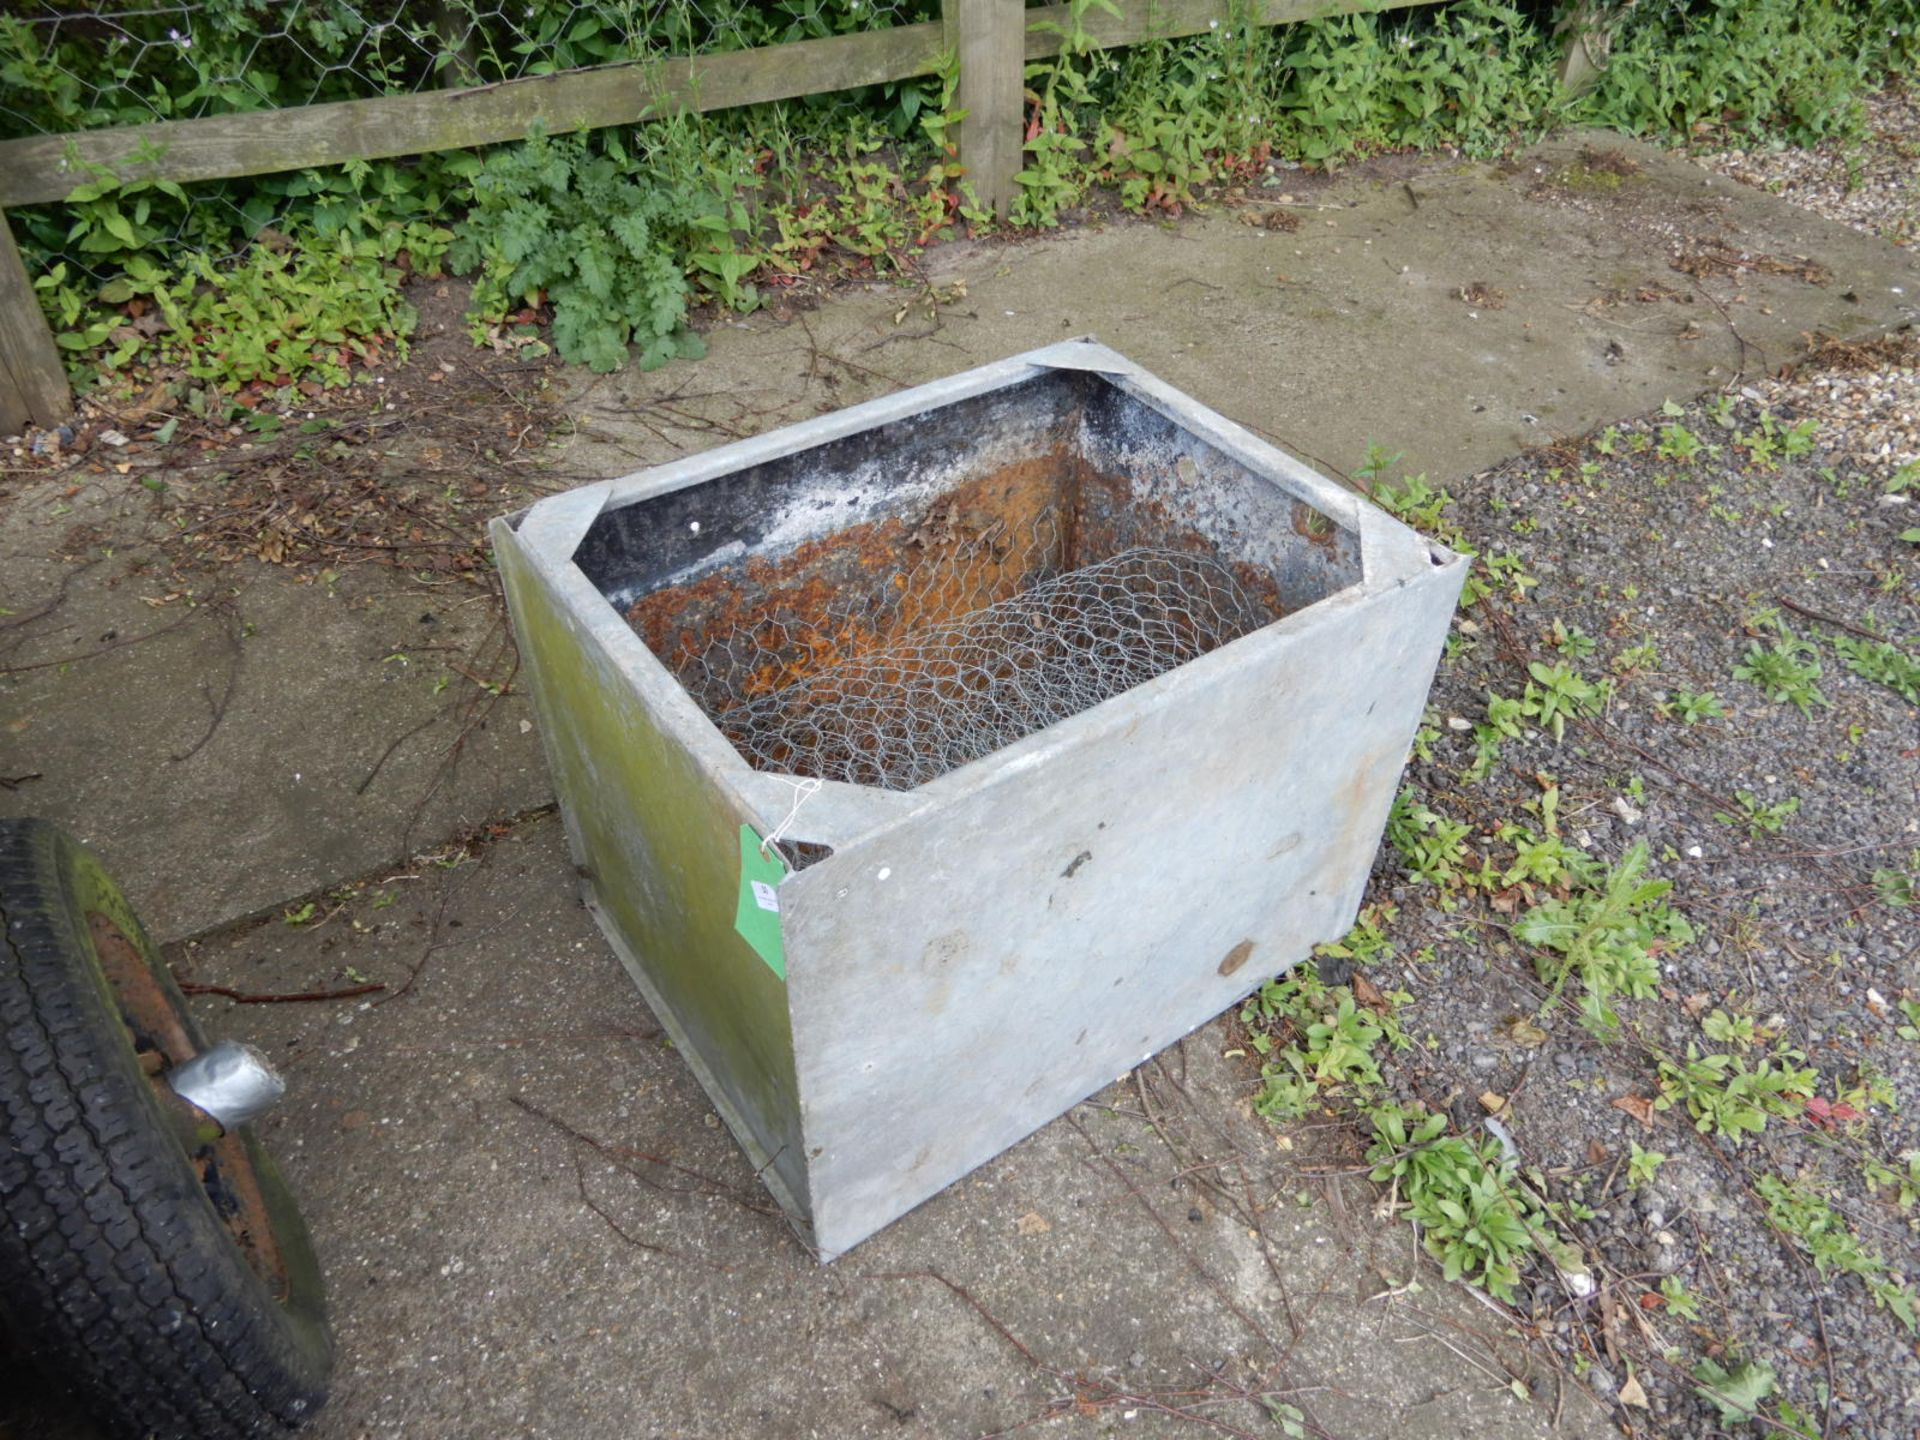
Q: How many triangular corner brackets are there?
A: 4